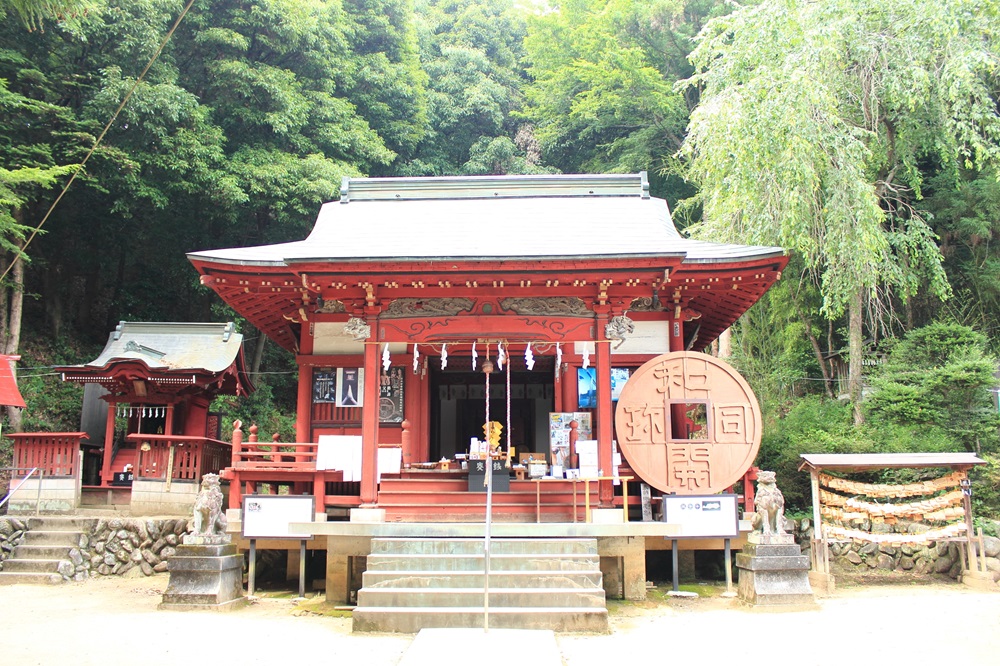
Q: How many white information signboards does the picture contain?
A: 2